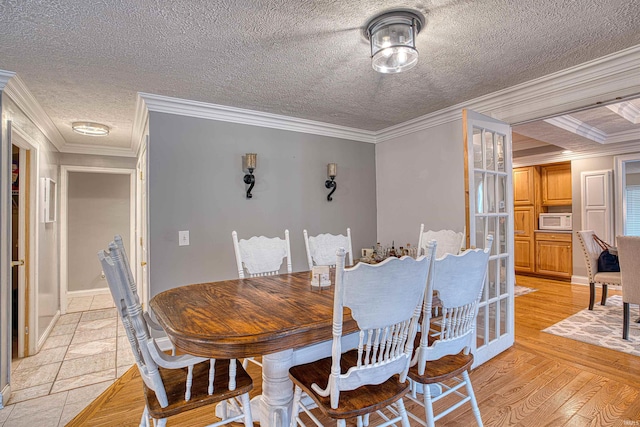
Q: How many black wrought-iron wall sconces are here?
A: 2